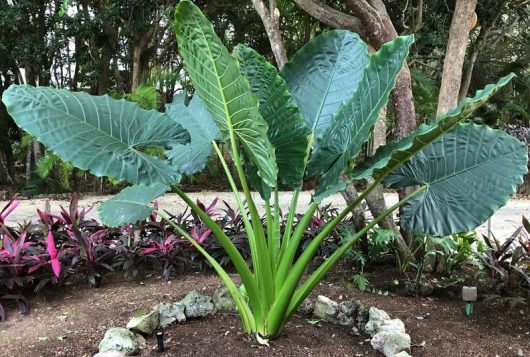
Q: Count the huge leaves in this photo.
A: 9